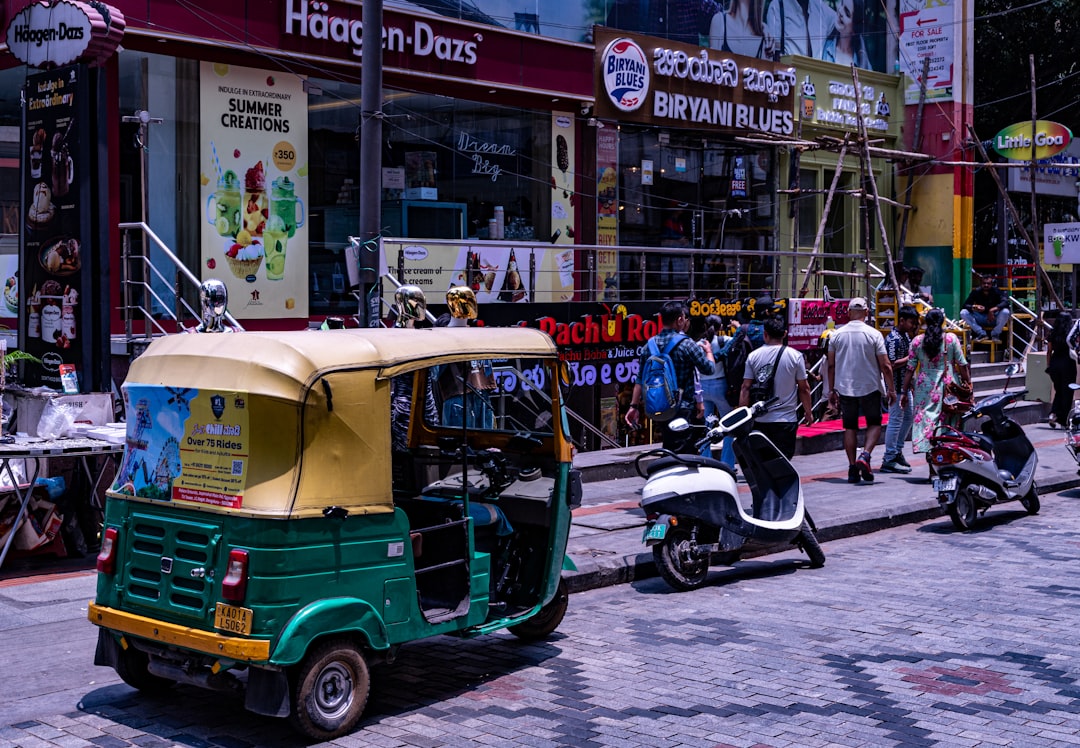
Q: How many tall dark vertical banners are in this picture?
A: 1